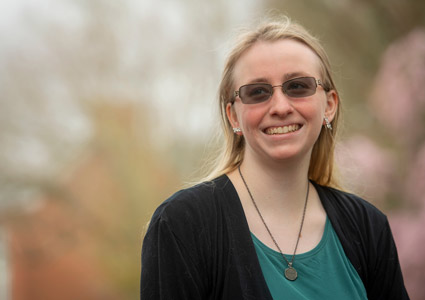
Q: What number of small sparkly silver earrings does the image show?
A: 2